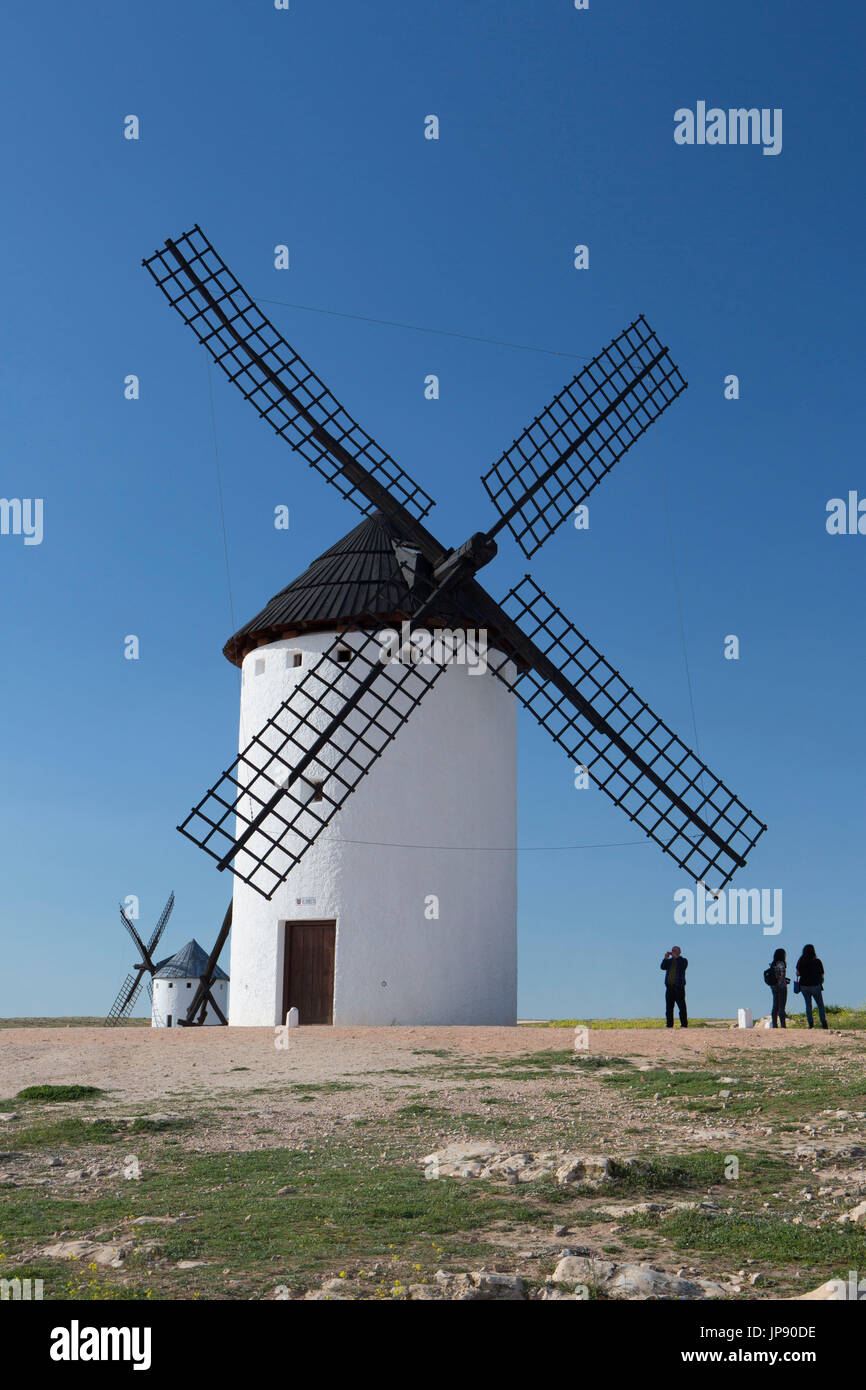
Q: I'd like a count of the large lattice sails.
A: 4